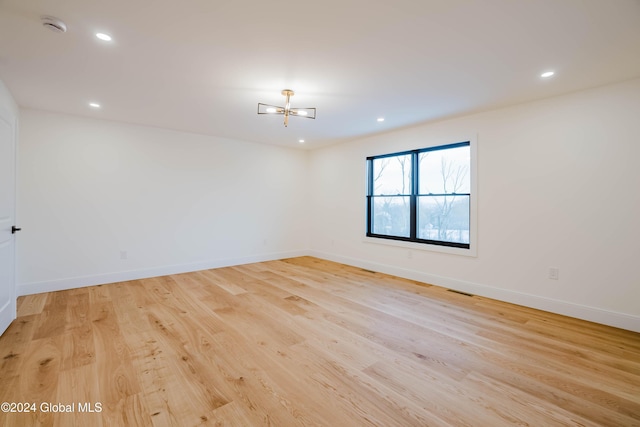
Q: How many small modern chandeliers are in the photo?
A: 1